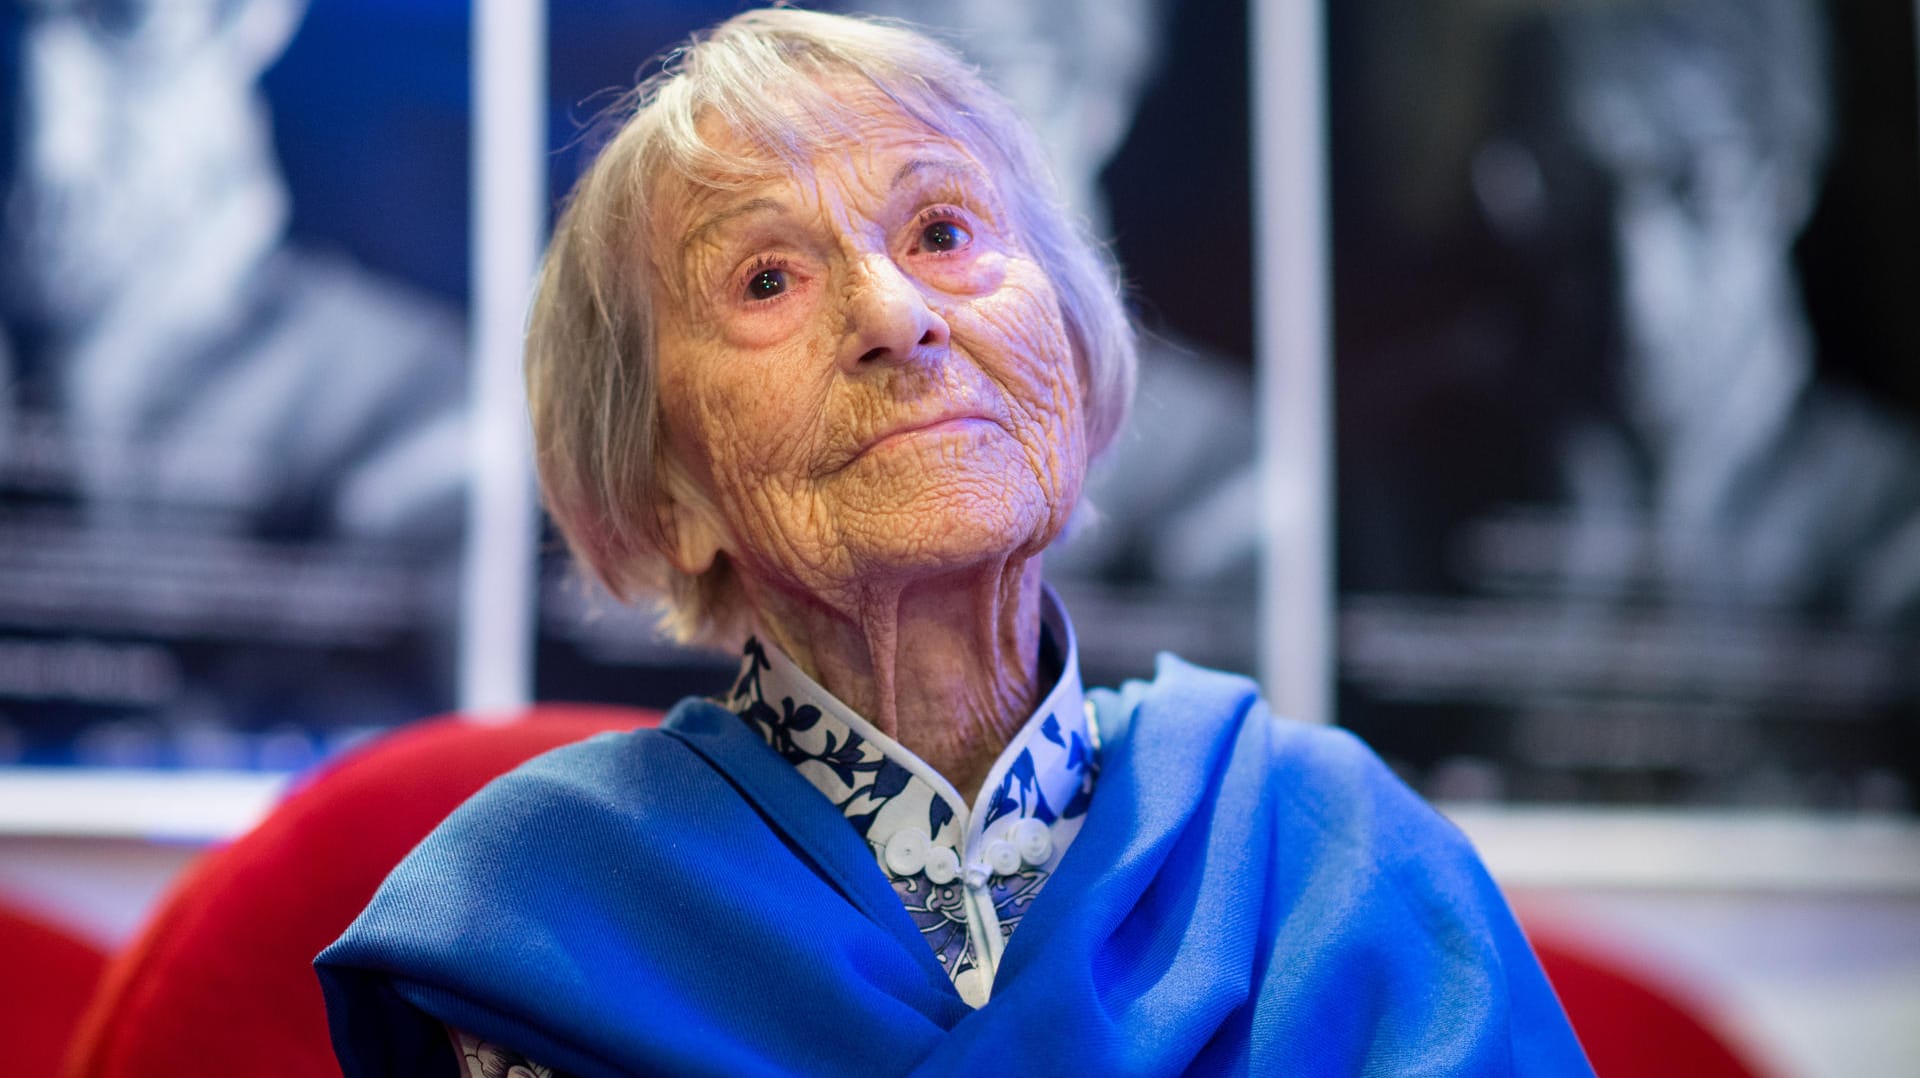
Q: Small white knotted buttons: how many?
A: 4